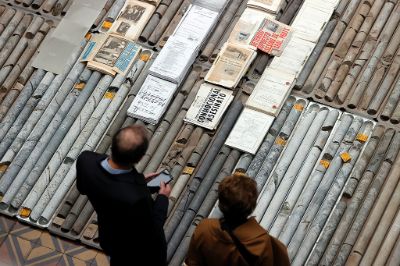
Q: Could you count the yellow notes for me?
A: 14